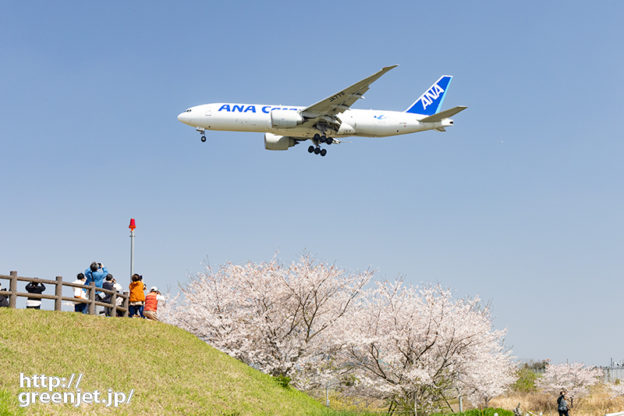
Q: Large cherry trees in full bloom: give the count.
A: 2